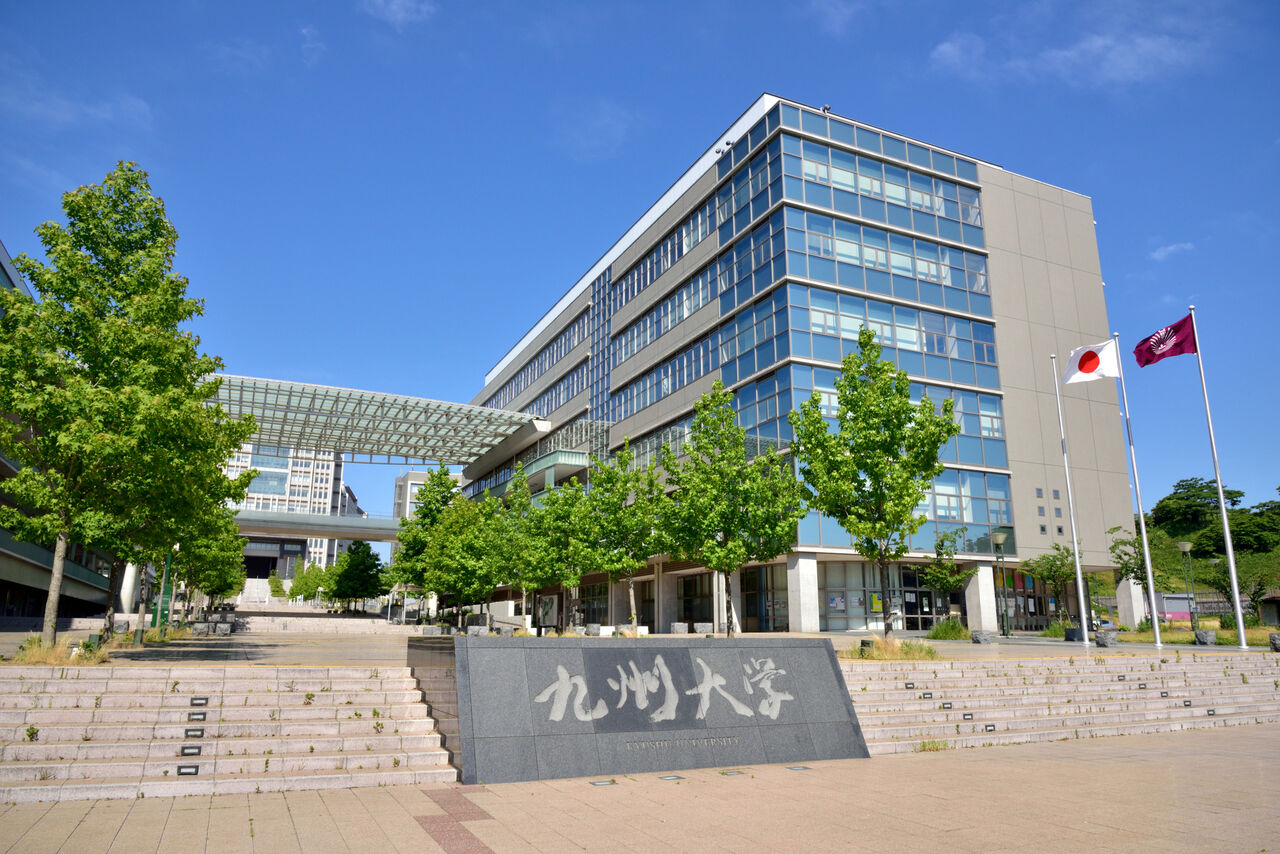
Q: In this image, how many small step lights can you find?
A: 15